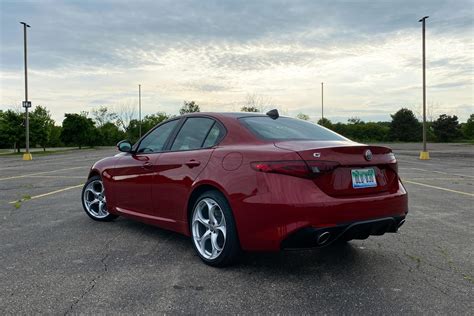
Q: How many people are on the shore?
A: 0